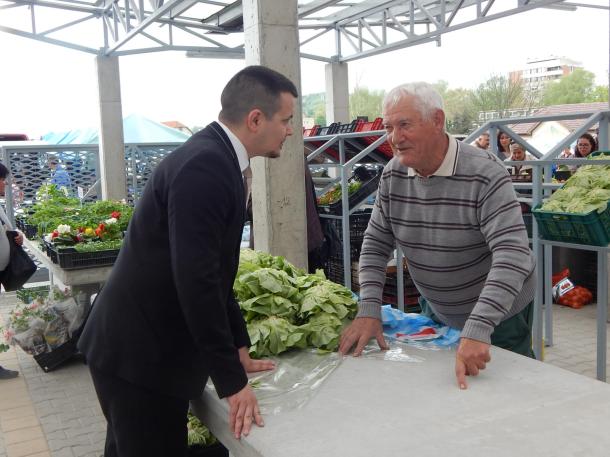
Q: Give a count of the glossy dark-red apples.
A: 0